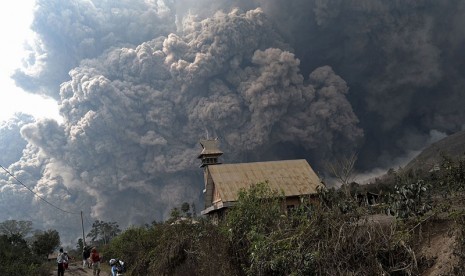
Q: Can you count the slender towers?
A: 1